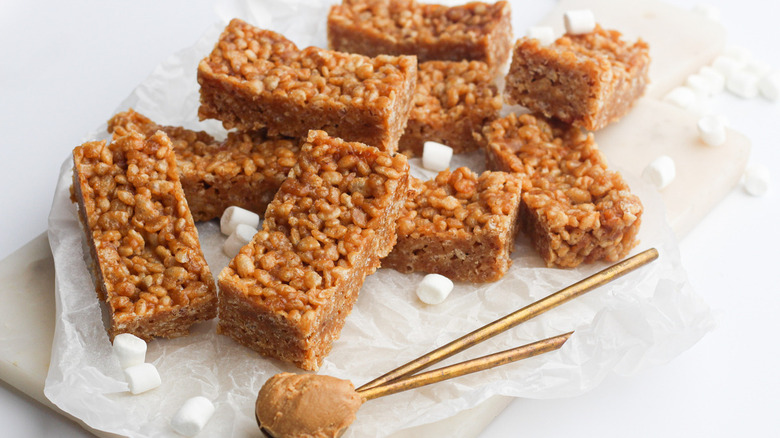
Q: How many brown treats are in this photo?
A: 9